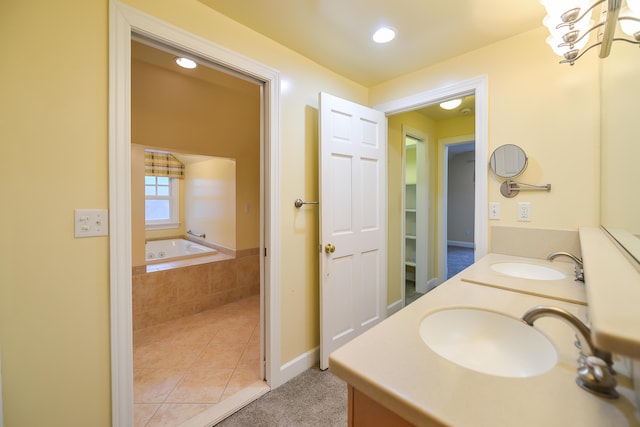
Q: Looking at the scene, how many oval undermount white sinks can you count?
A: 2